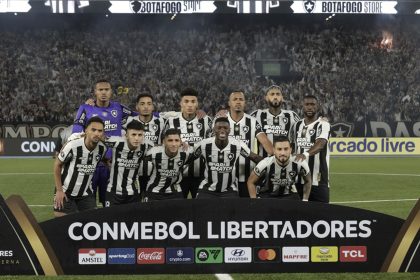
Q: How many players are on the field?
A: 11